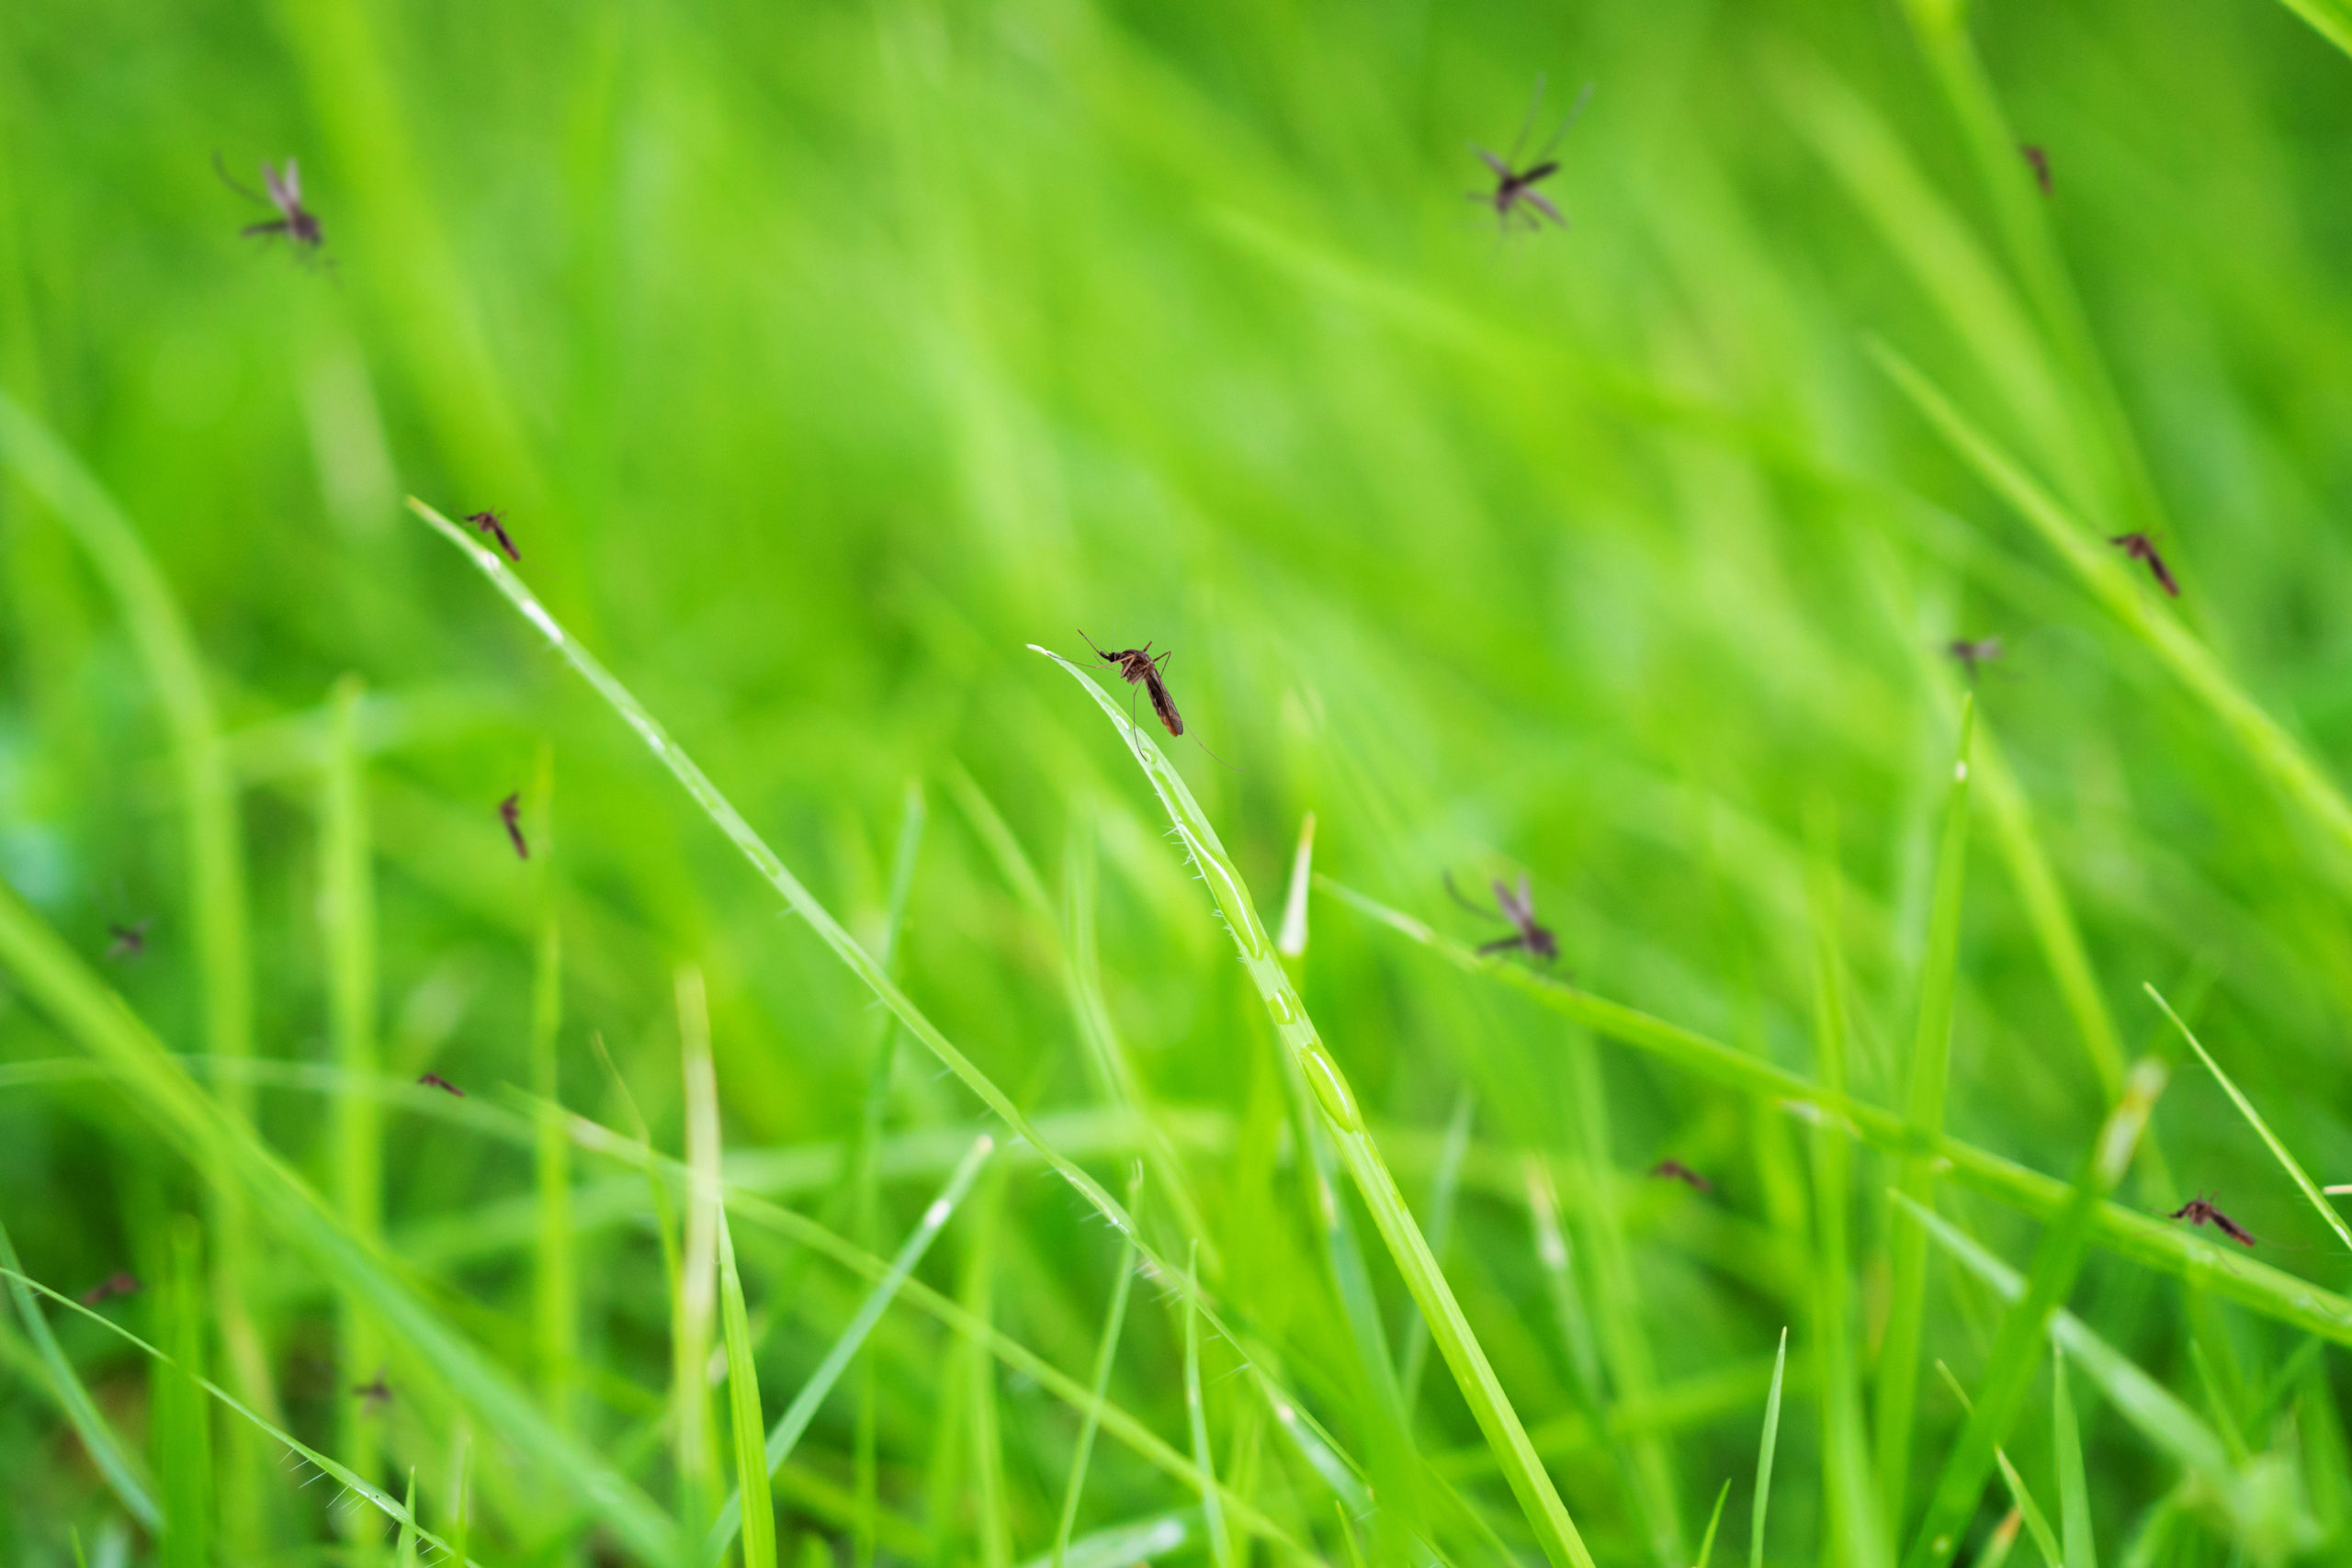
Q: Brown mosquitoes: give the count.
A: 9